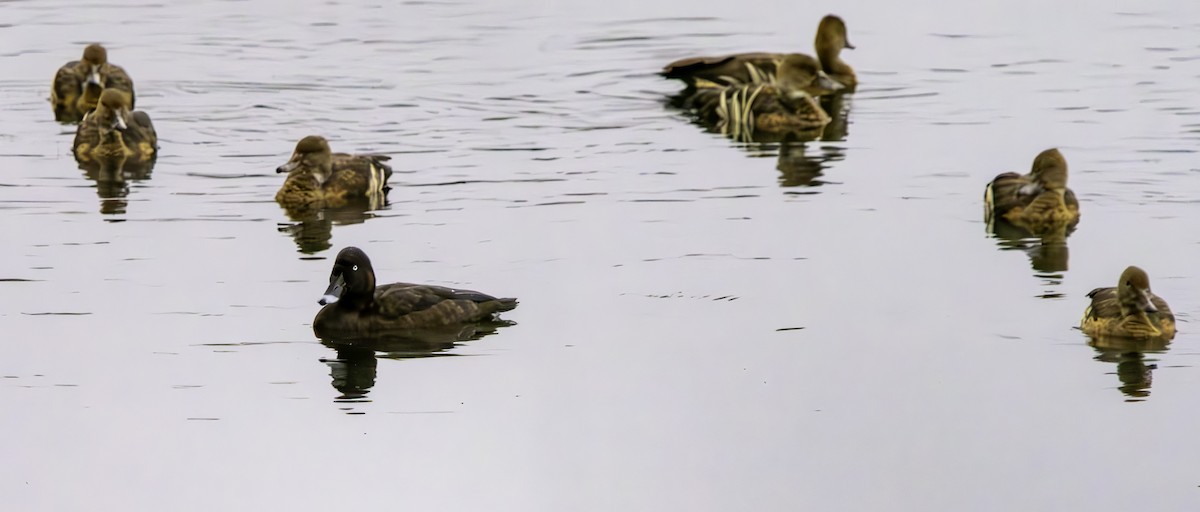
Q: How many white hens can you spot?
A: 0